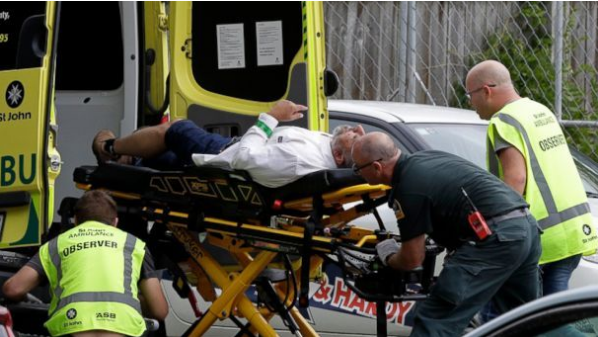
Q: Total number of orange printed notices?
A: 0